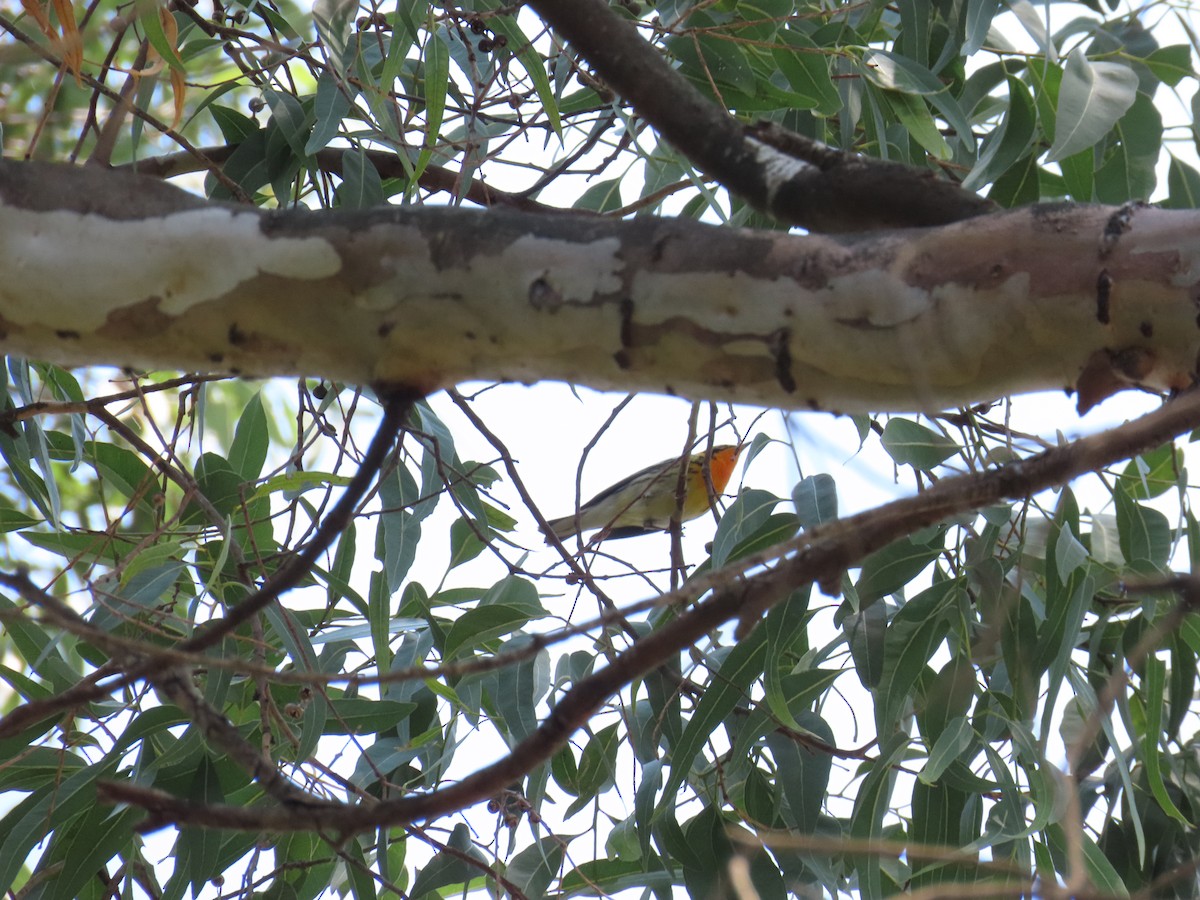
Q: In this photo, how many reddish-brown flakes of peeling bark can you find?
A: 1